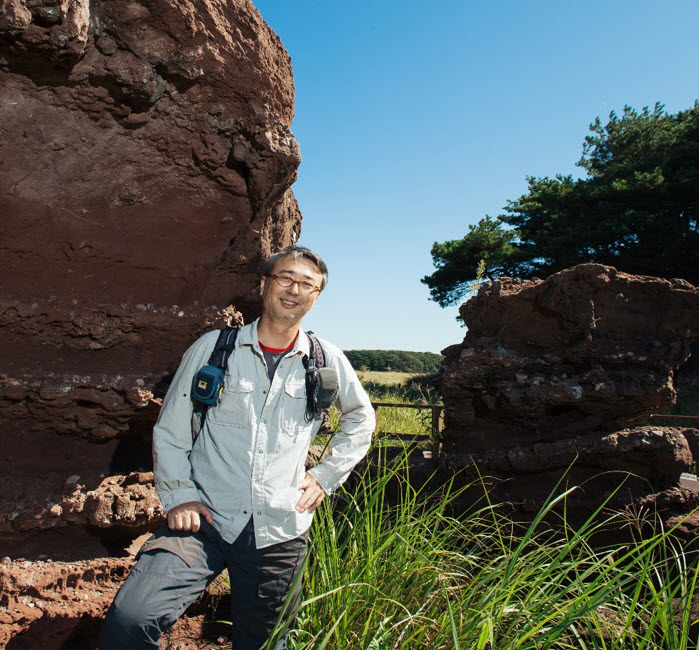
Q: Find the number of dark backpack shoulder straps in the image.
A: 2